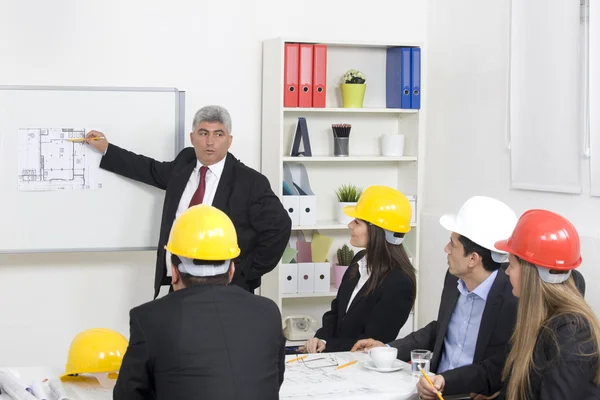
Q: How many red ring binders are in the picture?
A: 3